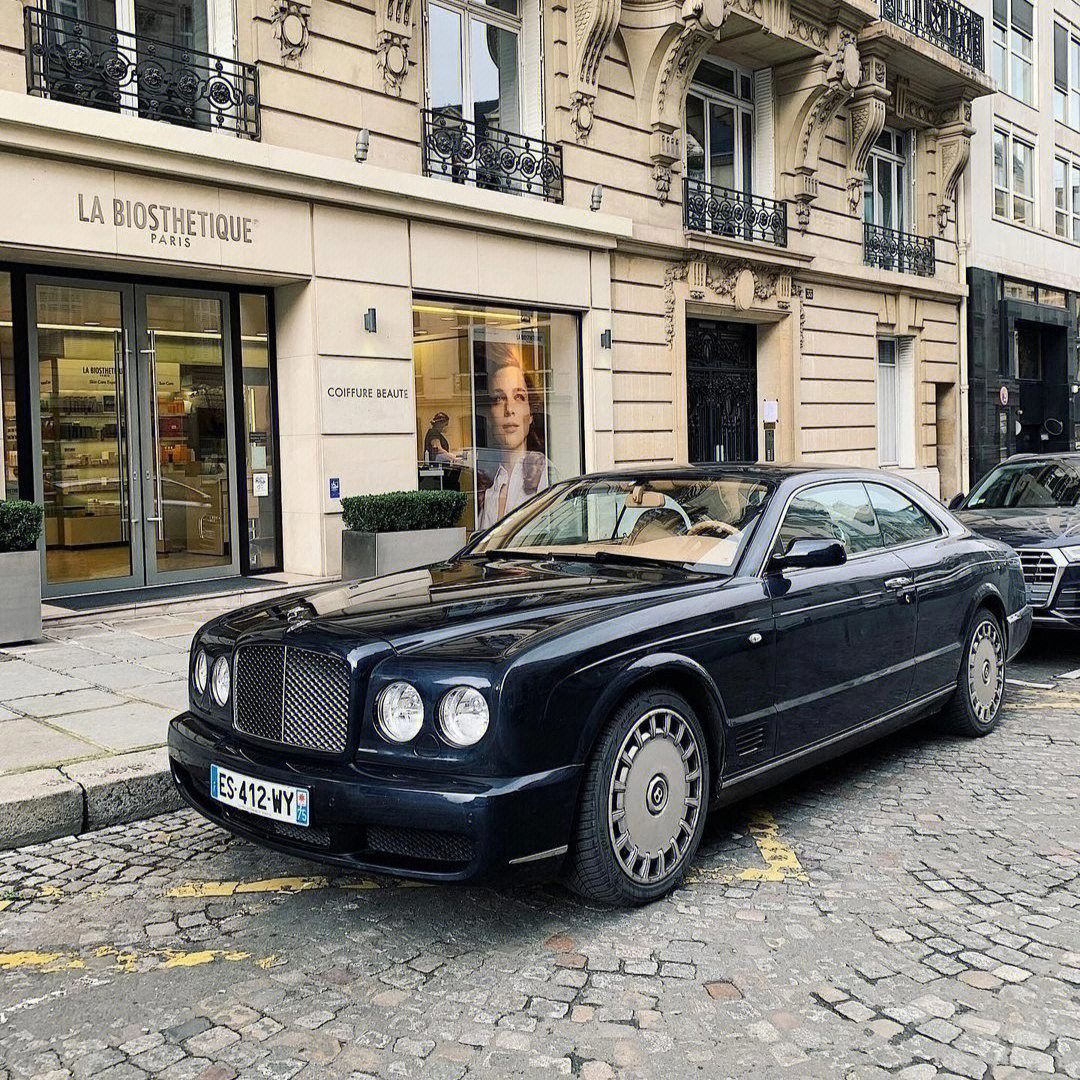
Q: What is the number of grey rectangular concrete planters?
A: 2